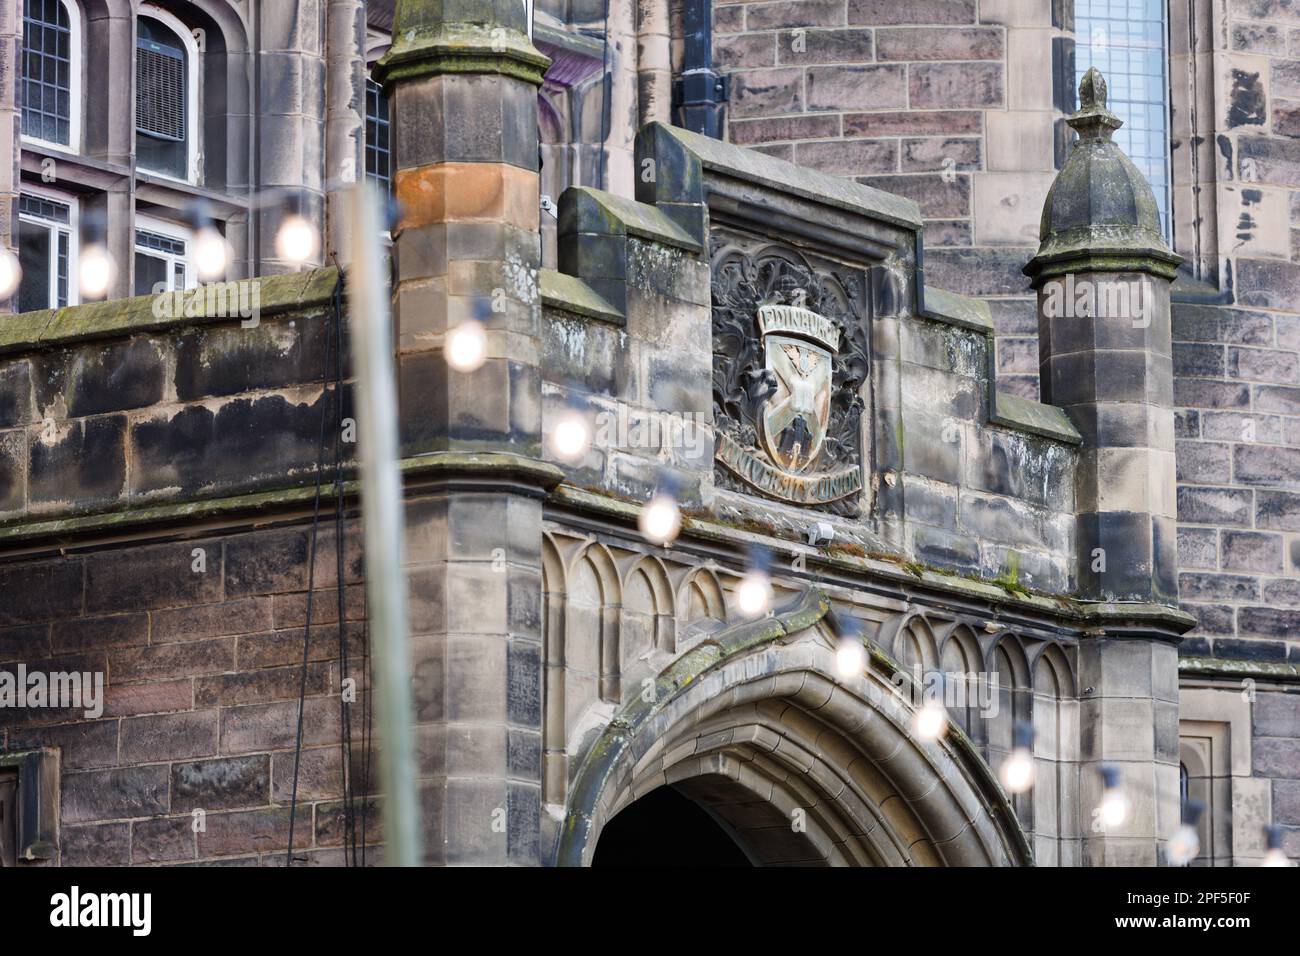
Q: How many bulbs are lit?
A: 13